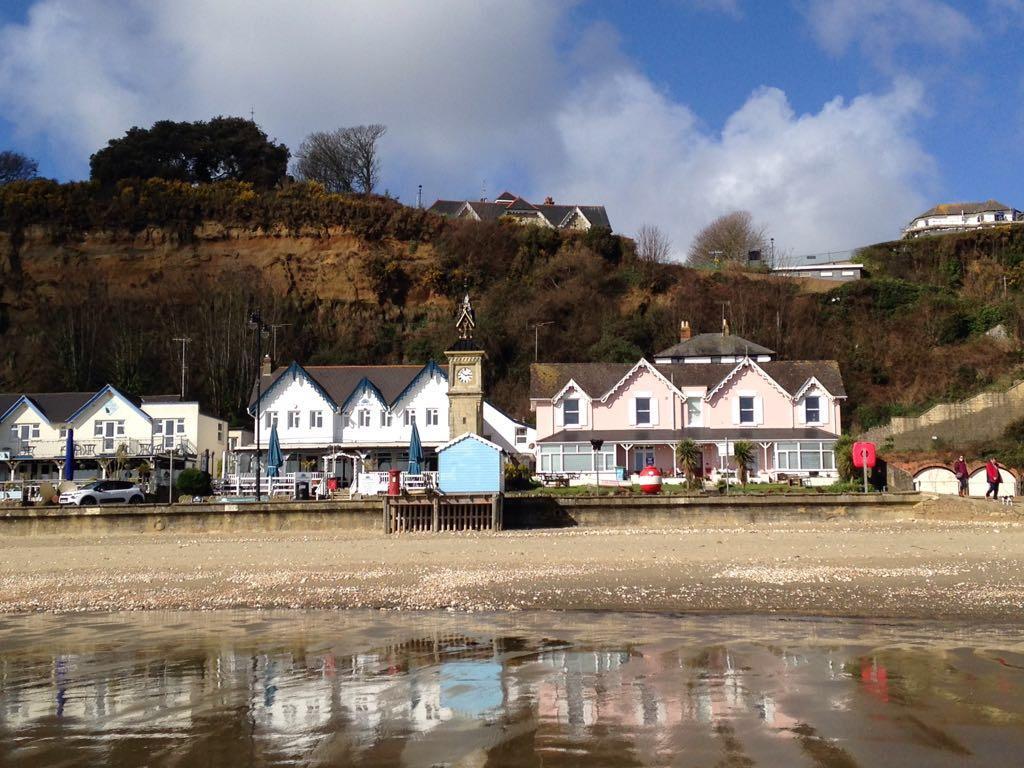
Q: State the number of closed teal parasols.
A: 2